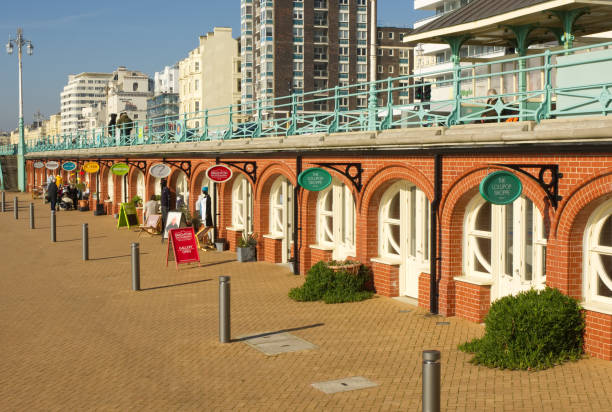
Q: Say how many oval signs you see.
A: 9